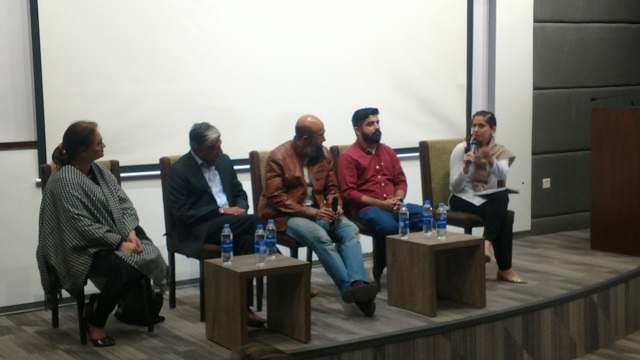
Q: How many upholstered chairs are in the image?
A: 5